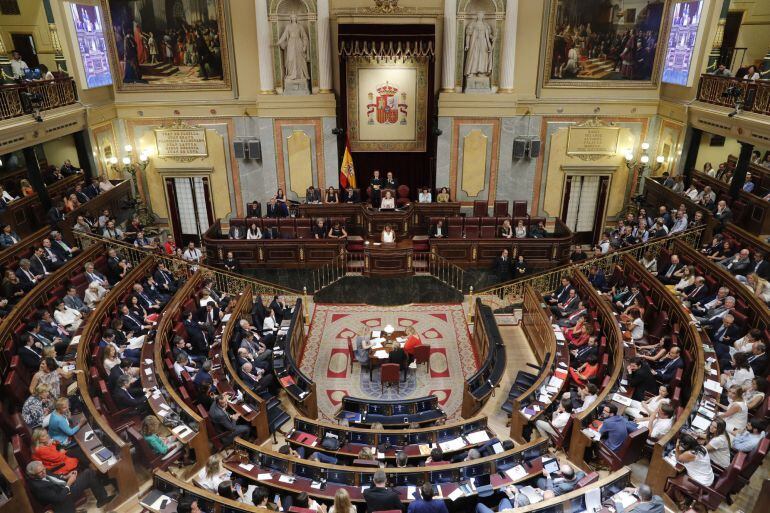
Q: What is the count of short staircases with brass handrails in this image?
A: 2